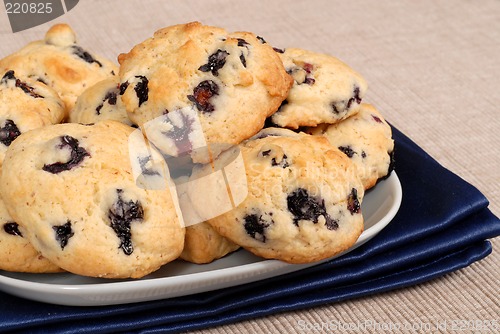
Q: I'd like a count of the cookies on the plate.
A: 10